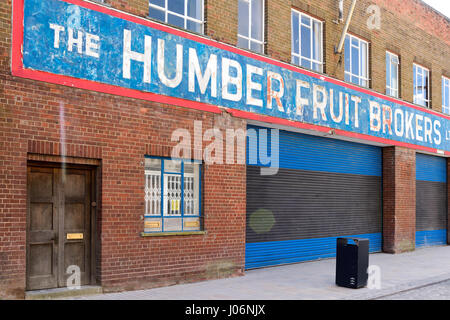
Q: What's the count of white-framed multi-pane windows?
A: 7